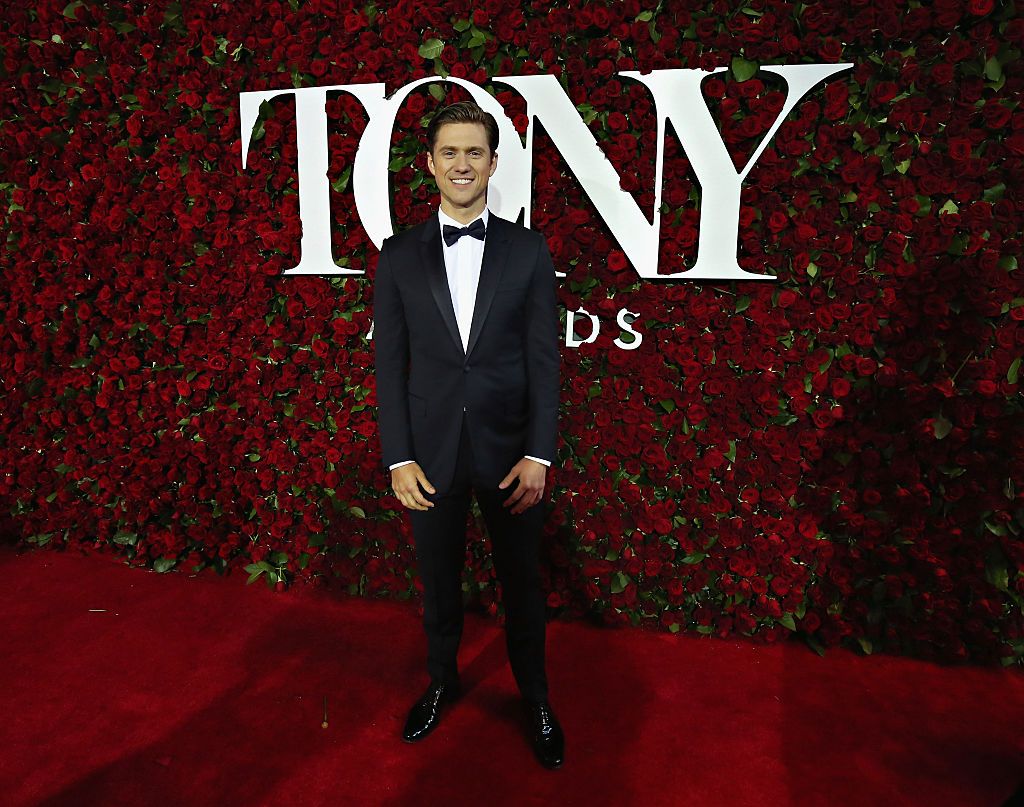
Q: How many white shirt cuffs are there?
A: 2